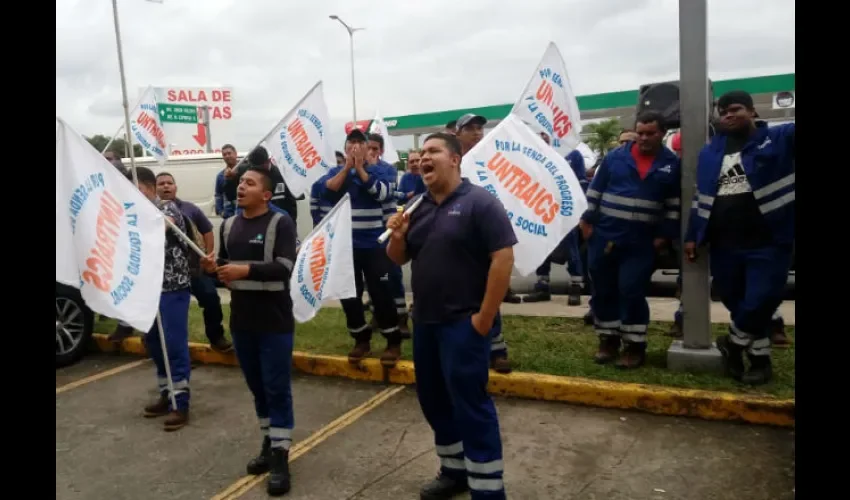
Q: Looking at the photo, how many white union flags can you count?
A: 7